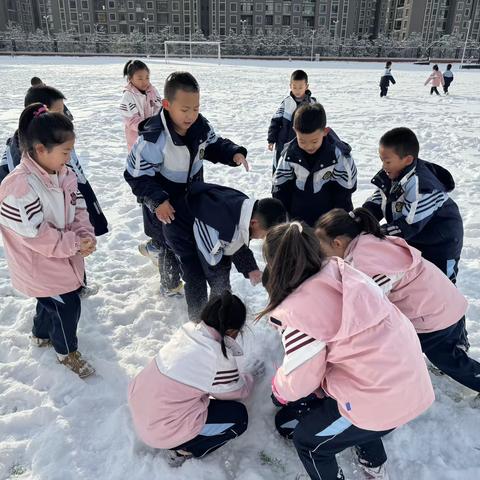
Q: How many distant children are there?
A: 3